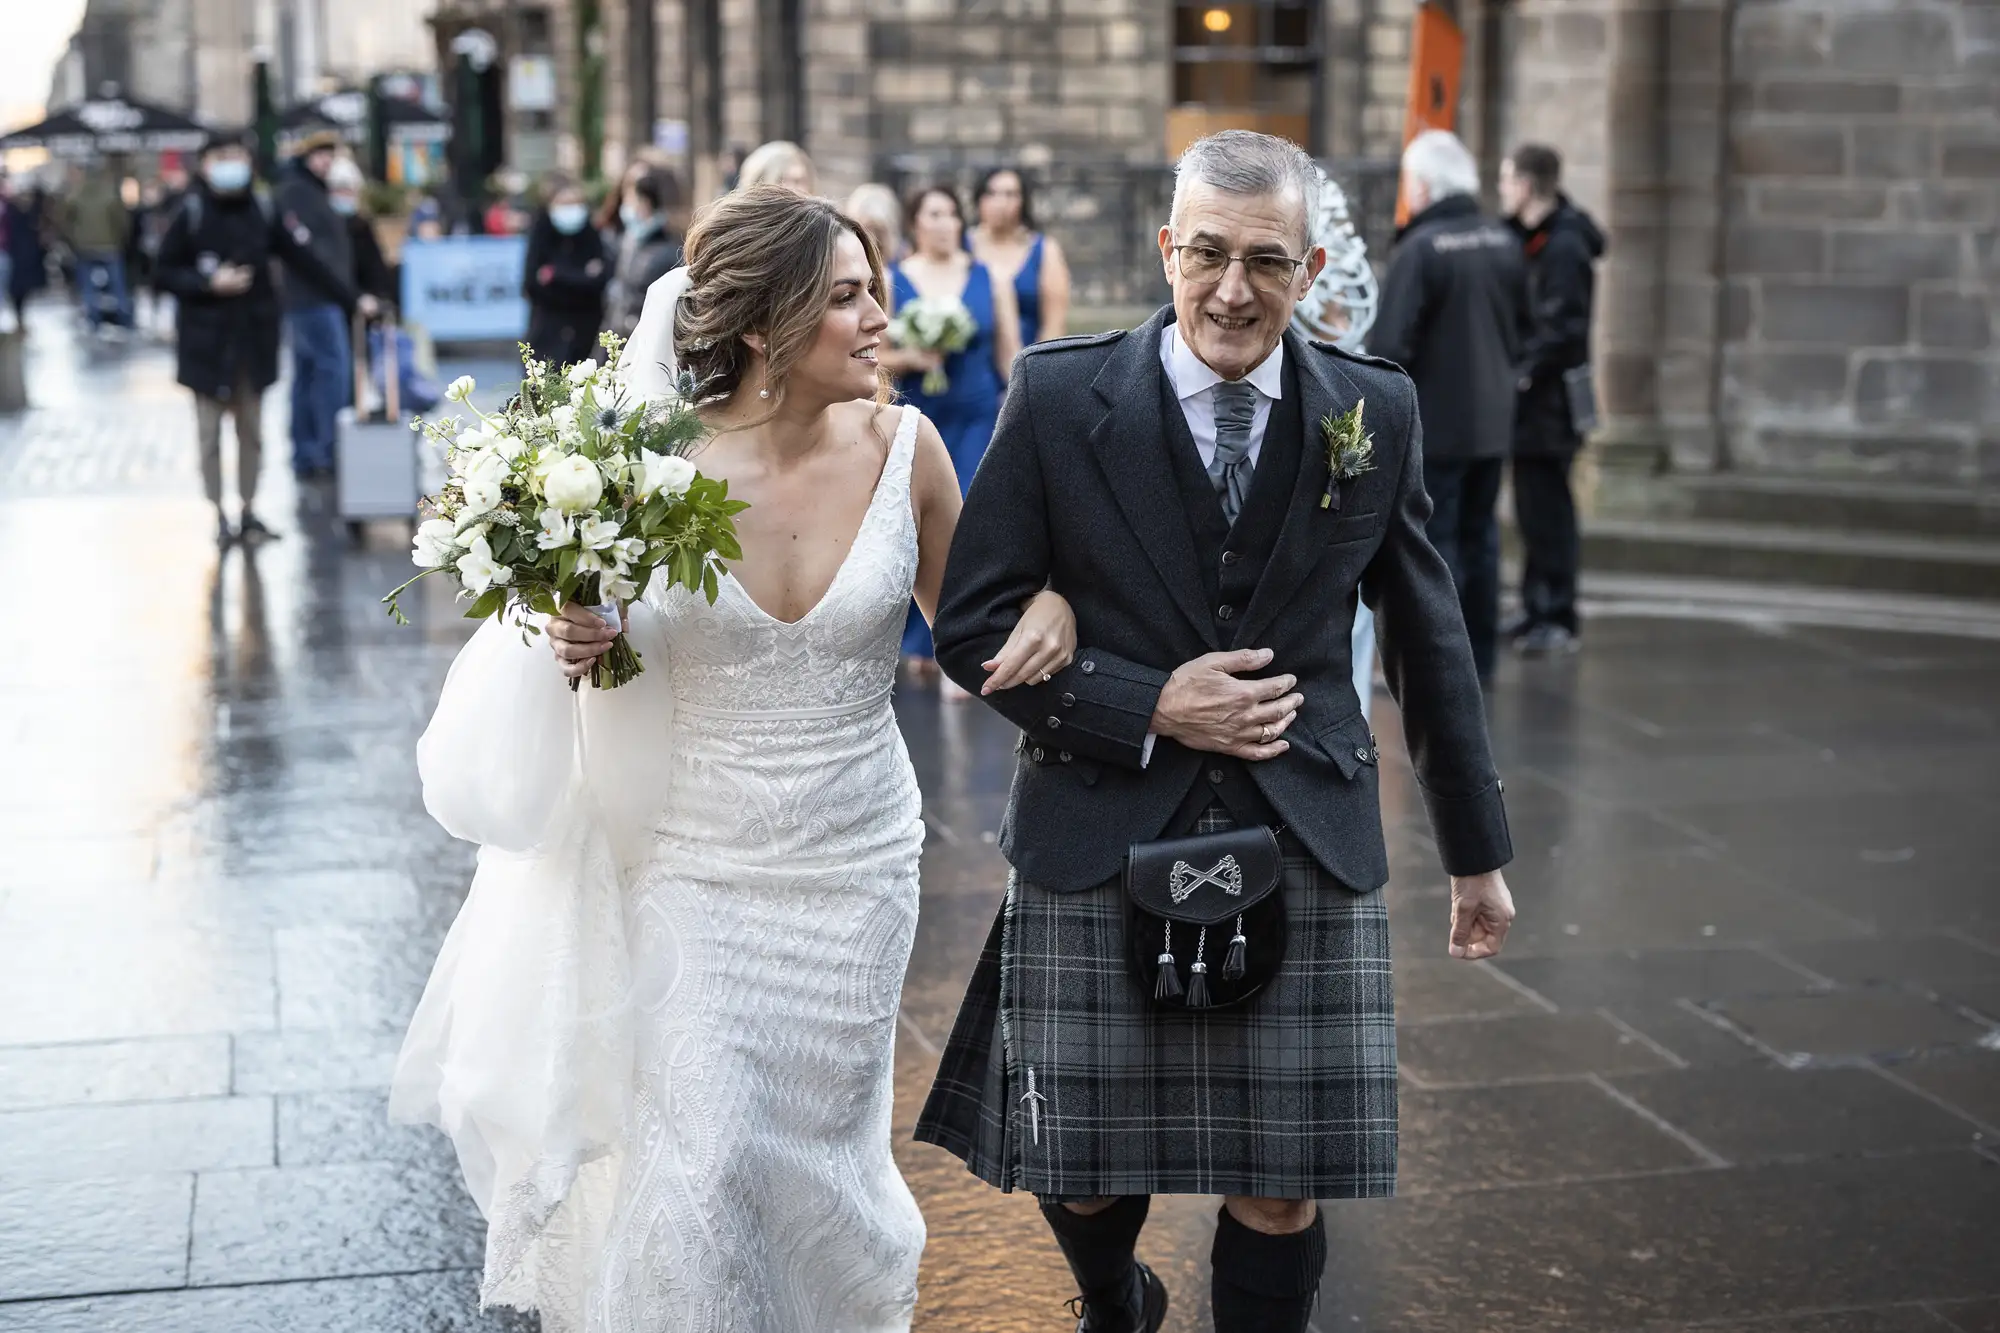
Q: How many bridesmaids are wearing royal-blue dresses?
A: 2